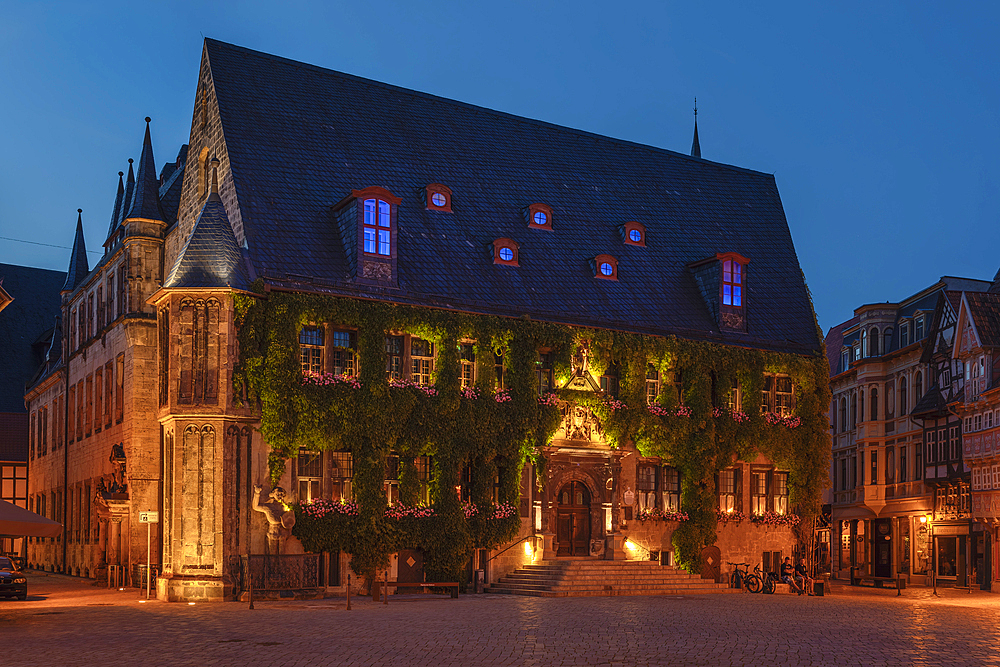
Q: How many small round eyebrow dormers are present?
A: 5